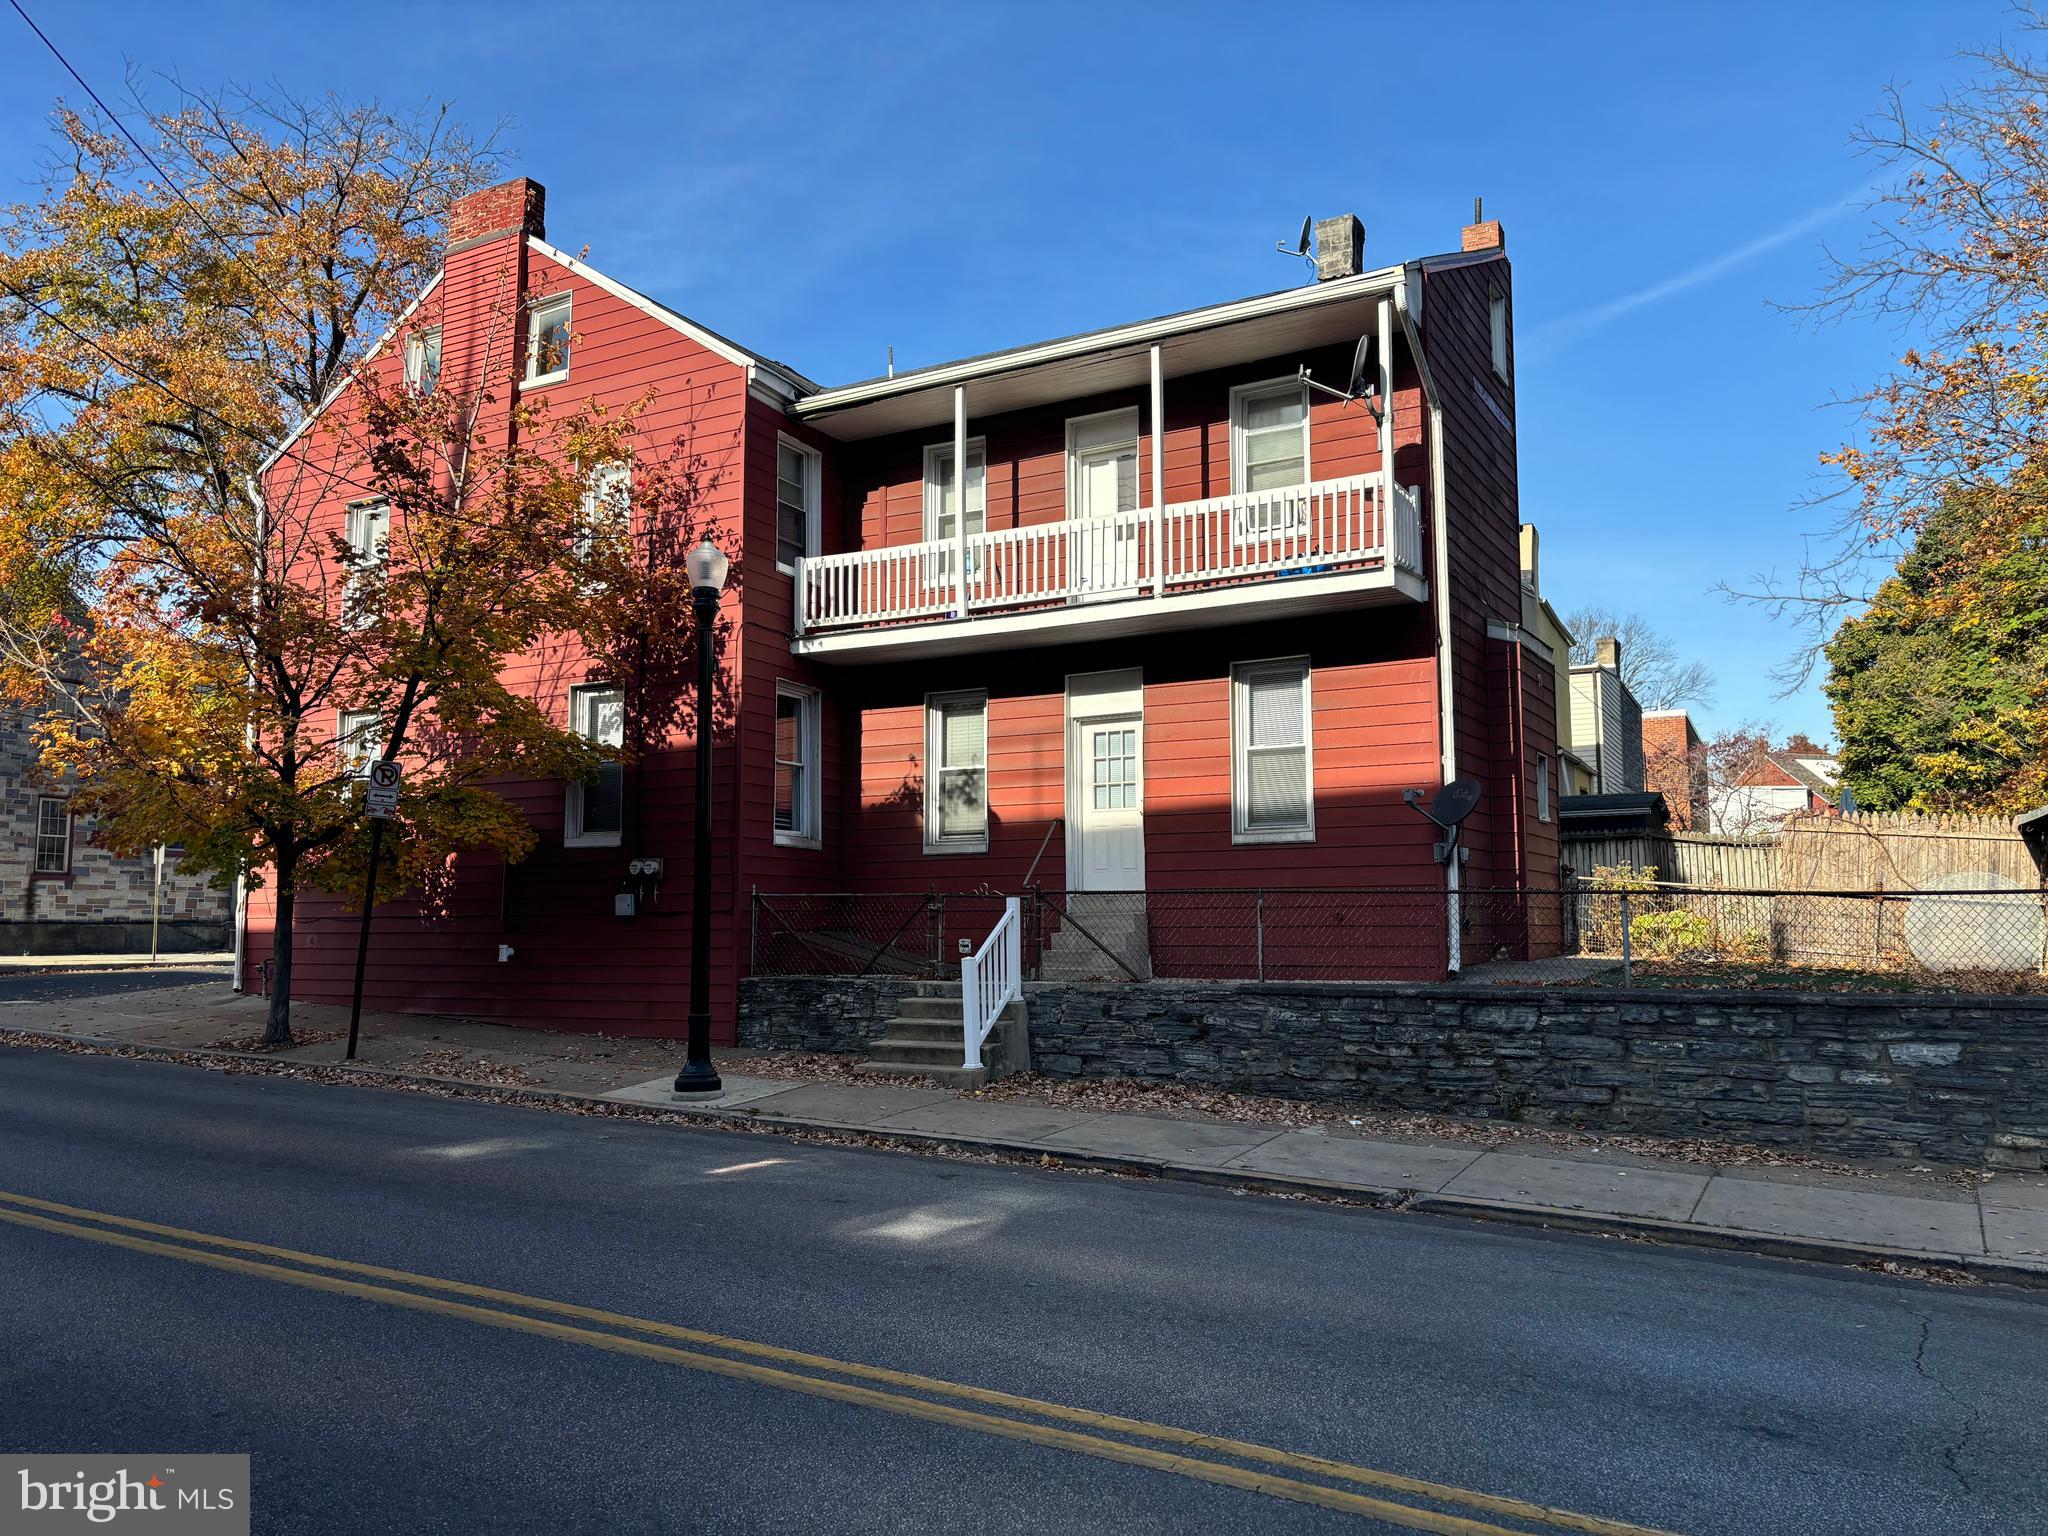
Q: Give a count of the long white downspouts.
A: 2